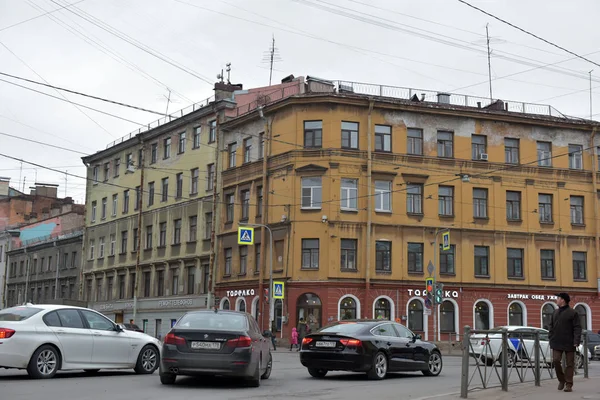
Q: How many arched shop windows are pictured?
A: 12